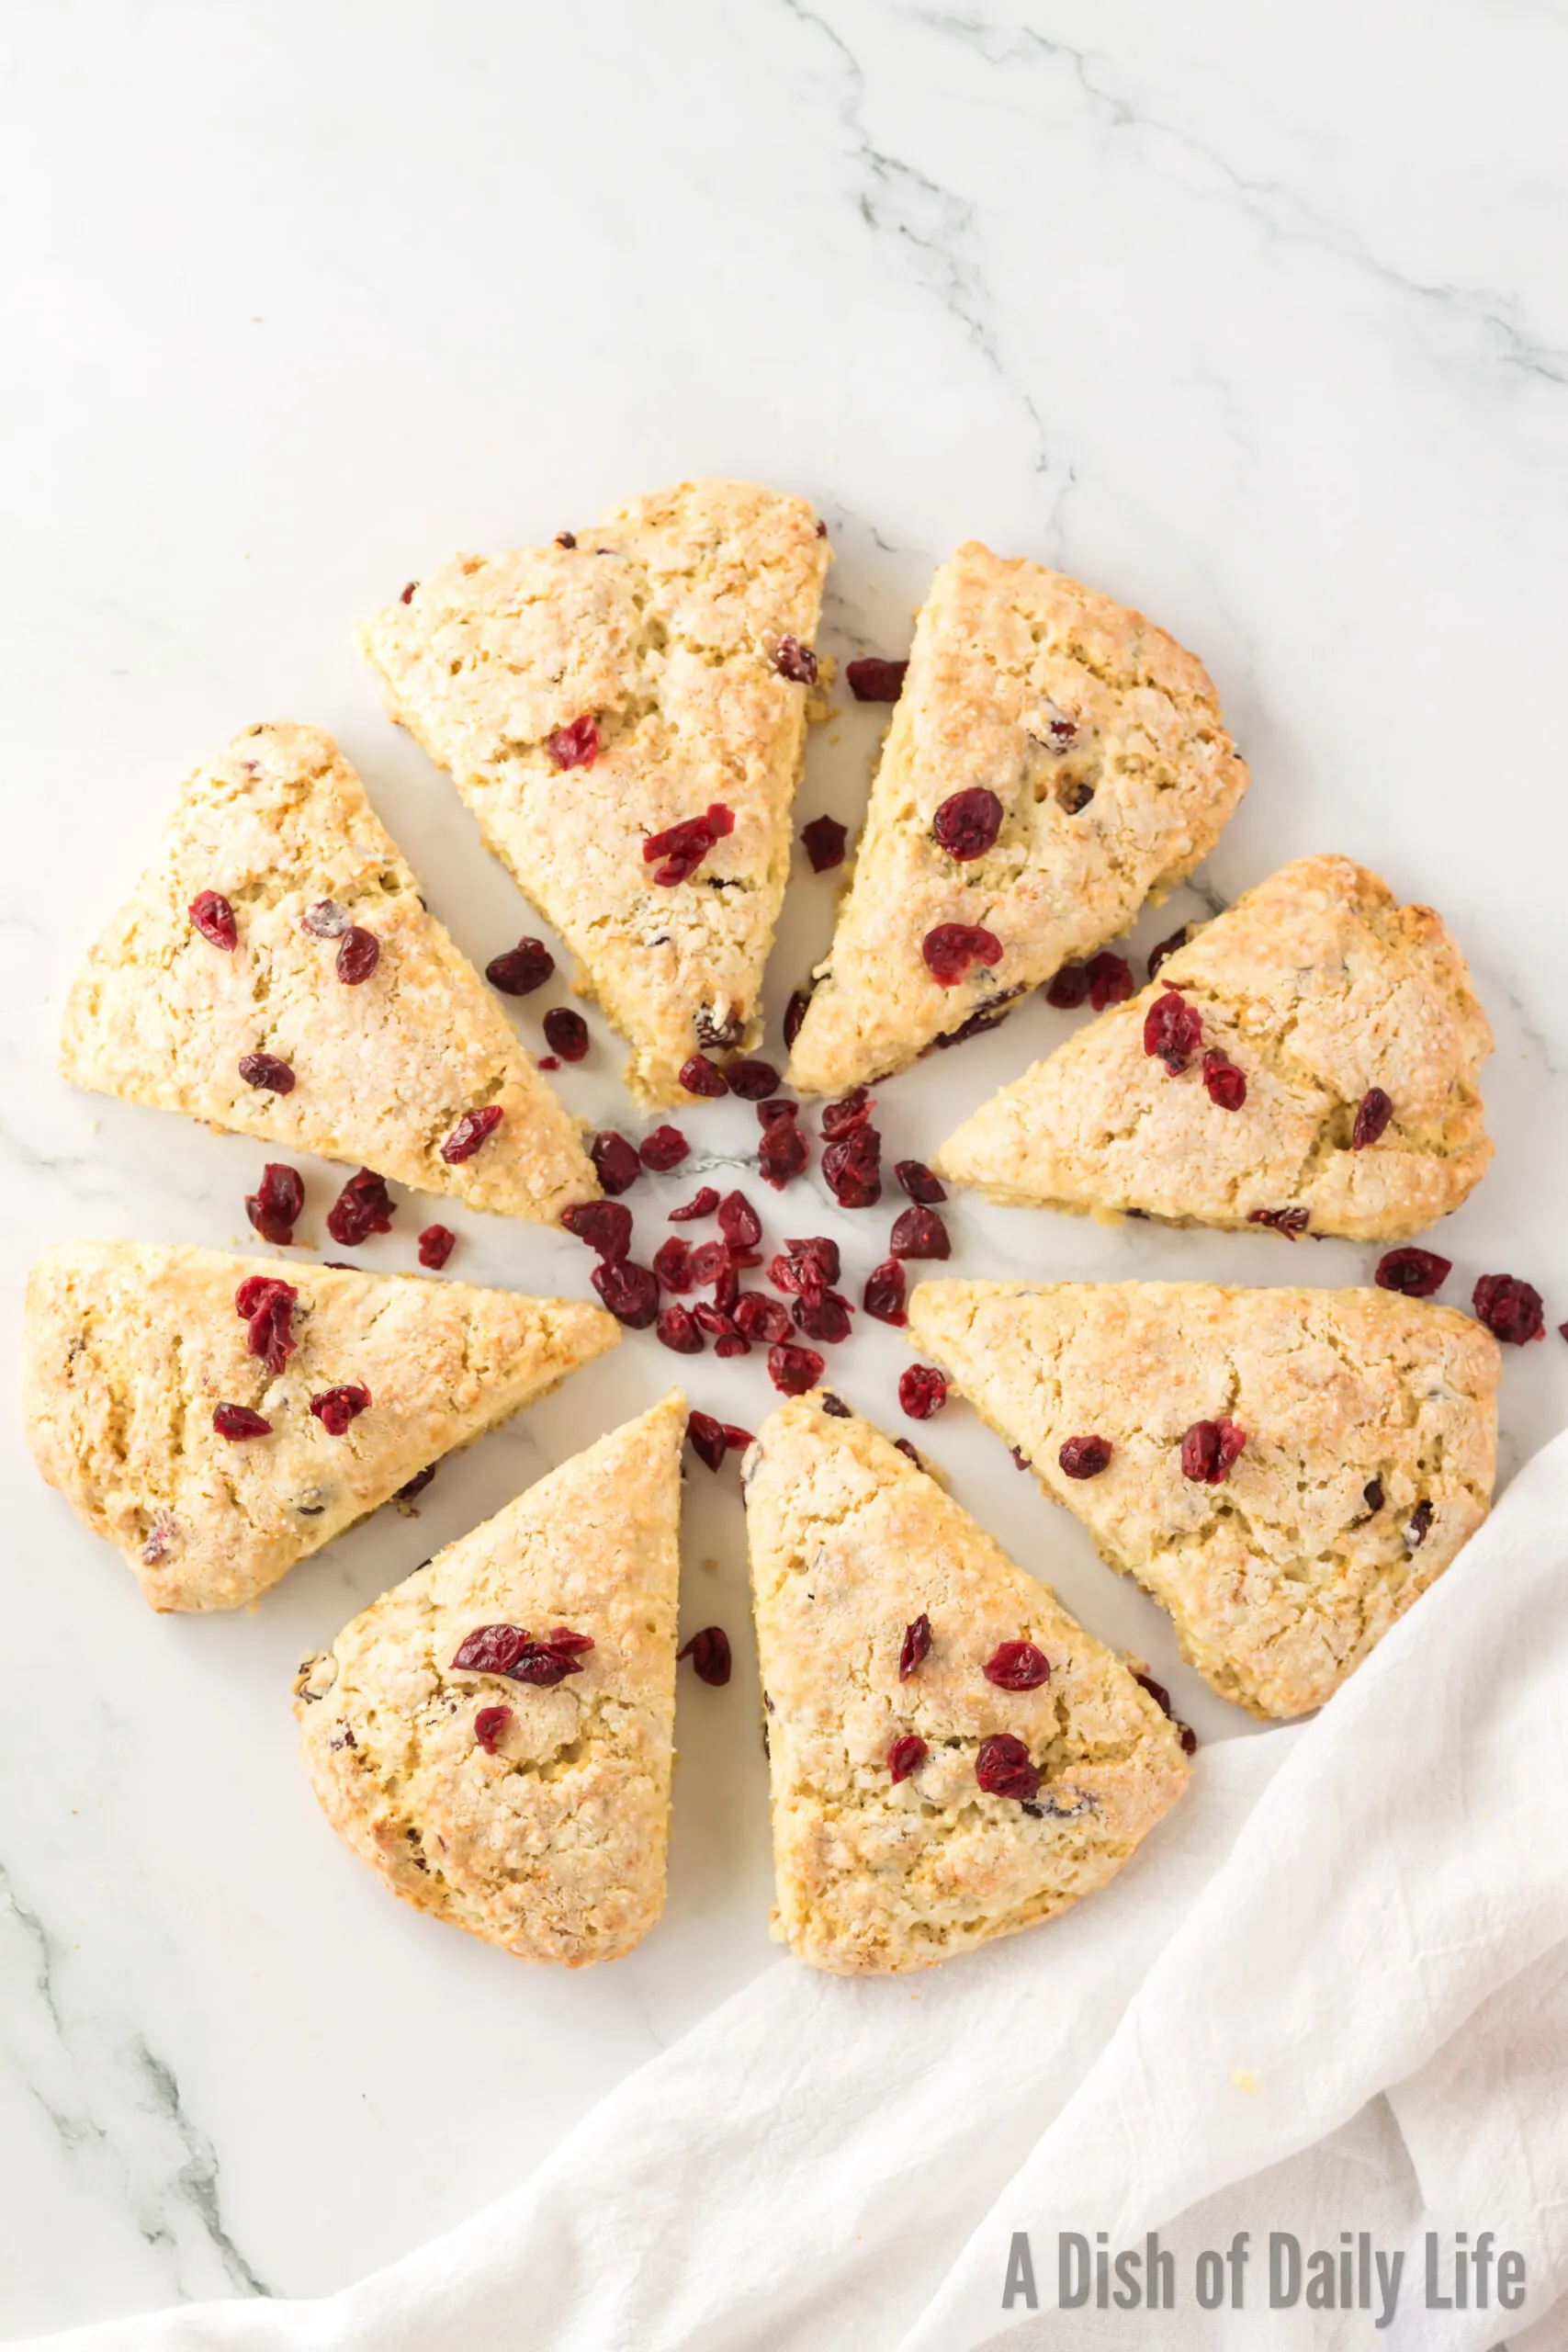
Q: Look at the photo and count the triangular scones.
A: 8